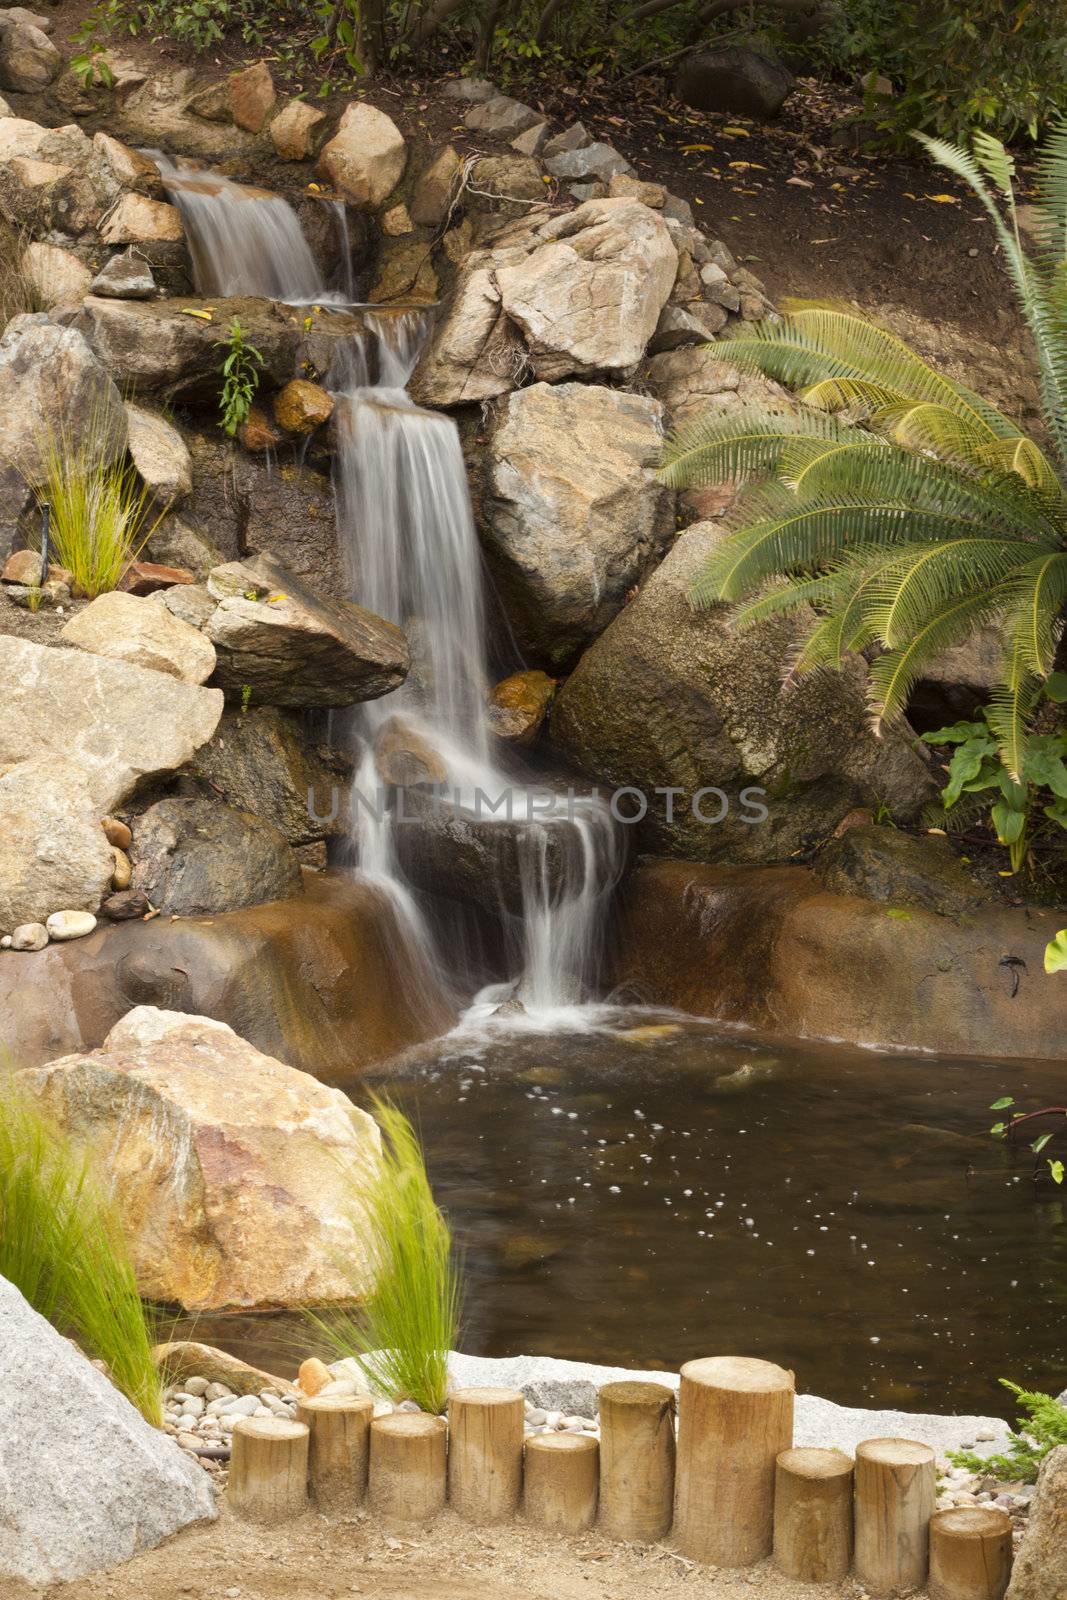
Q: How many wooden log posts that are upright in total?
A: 10